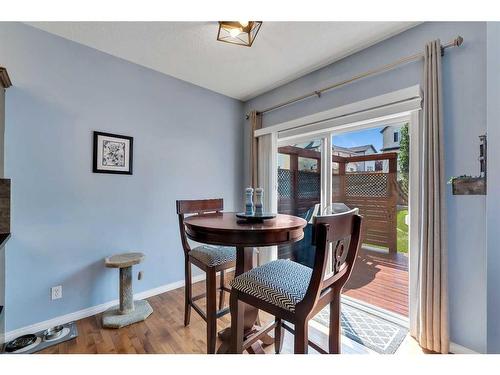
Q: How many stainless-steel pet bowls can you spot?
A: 2